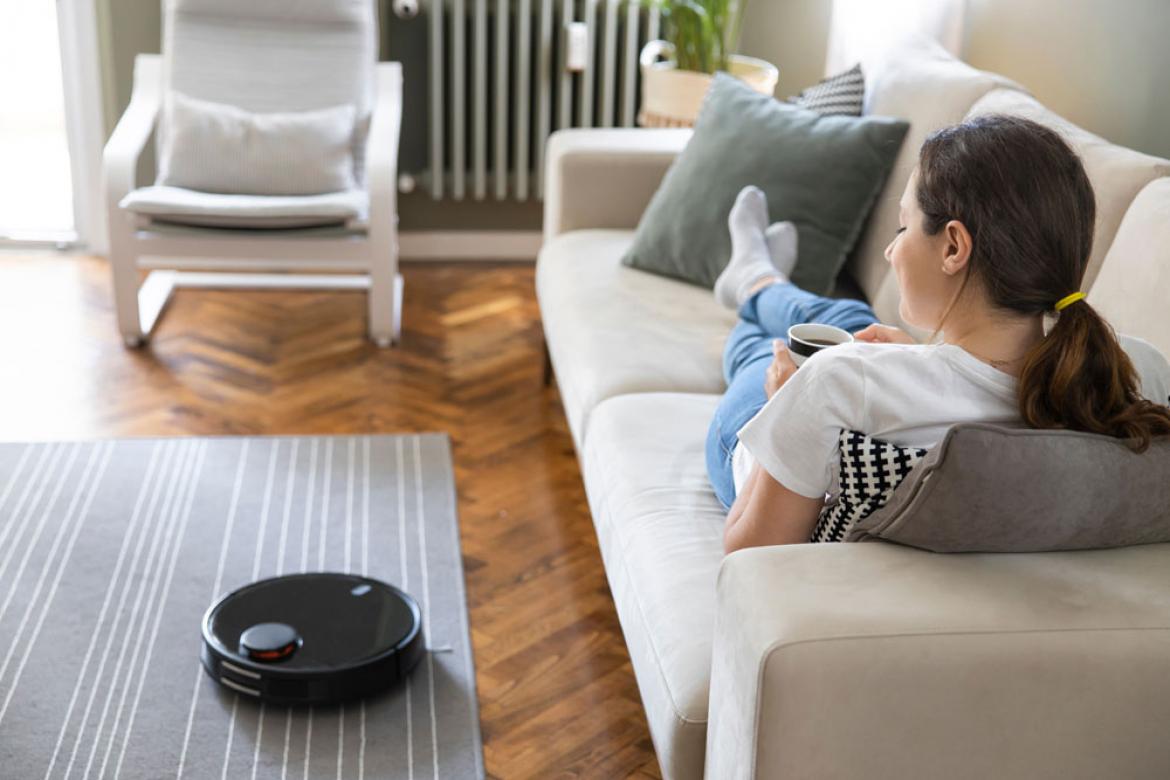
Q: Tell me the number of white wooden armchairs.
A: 1